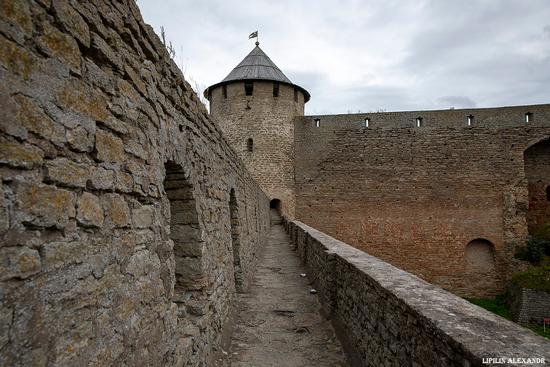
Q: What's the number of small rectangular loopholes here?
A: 5